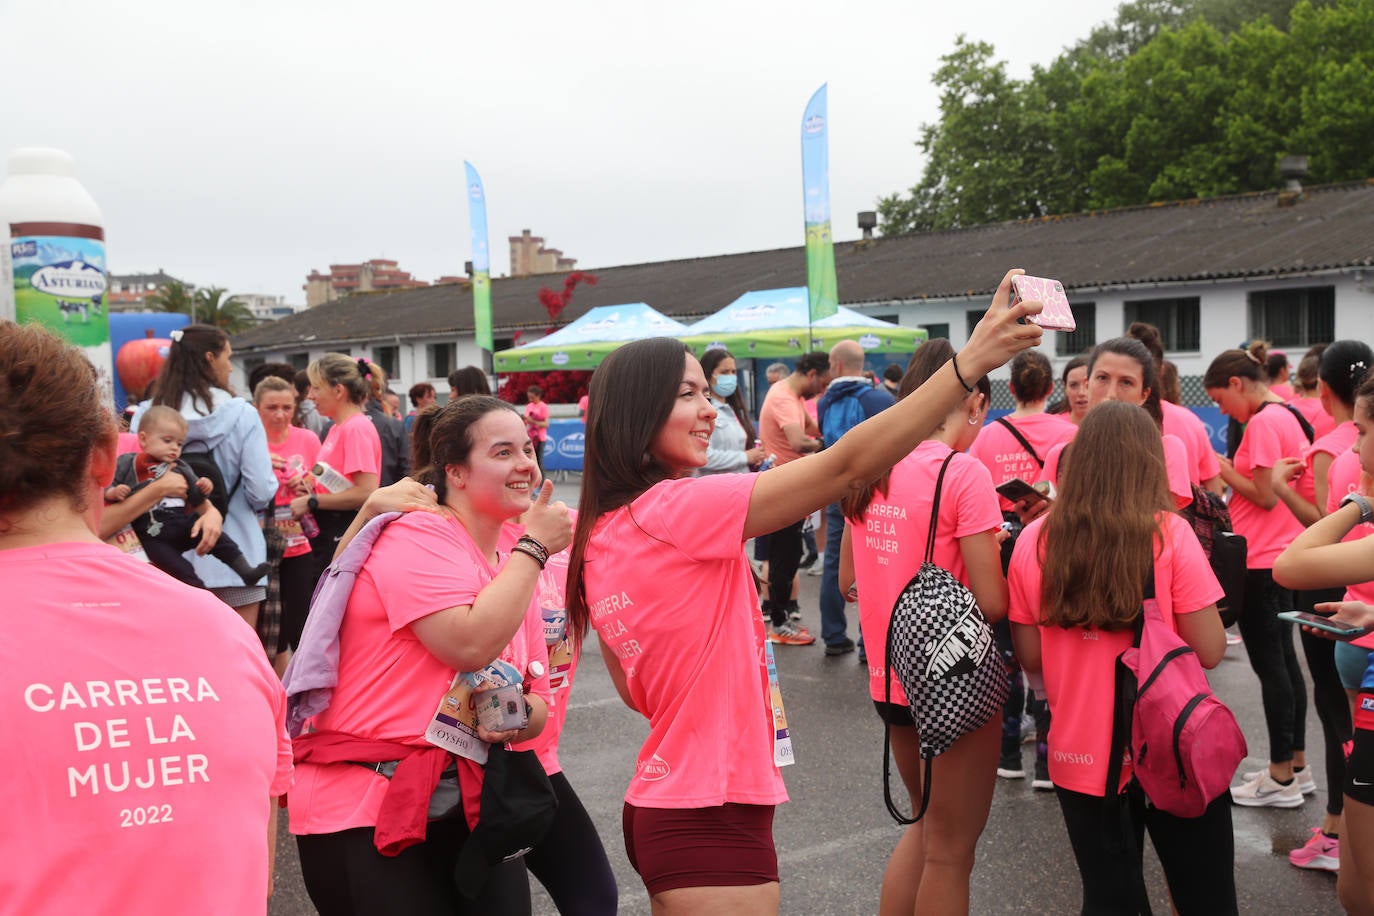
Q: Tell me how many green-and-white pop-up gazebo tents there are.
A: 2